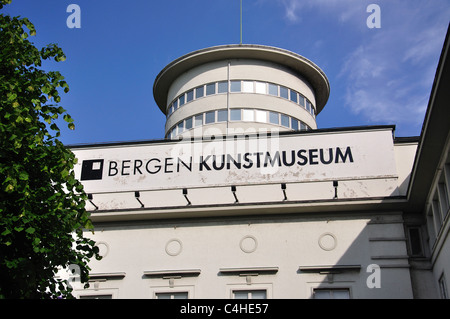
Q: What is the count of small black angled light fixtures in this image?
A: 6